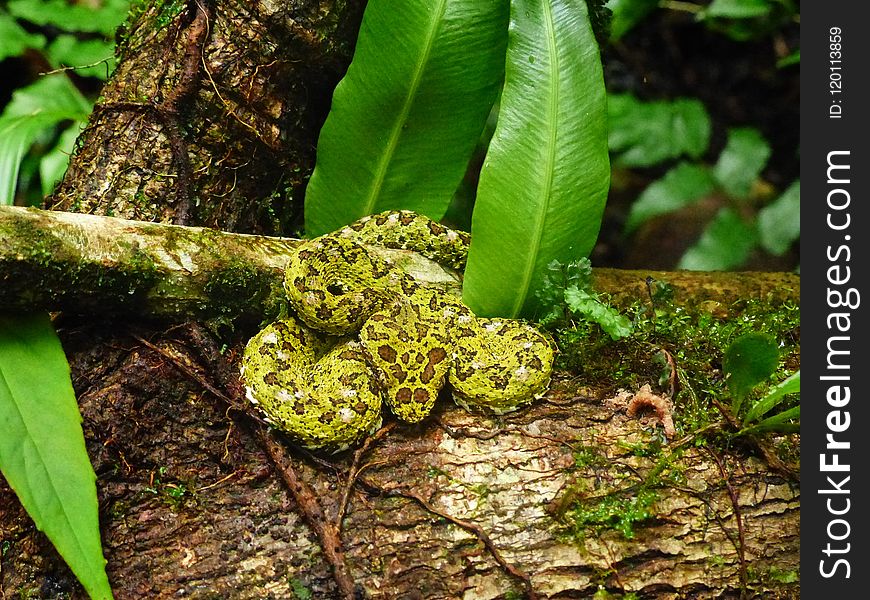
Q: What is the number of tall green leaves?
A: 2